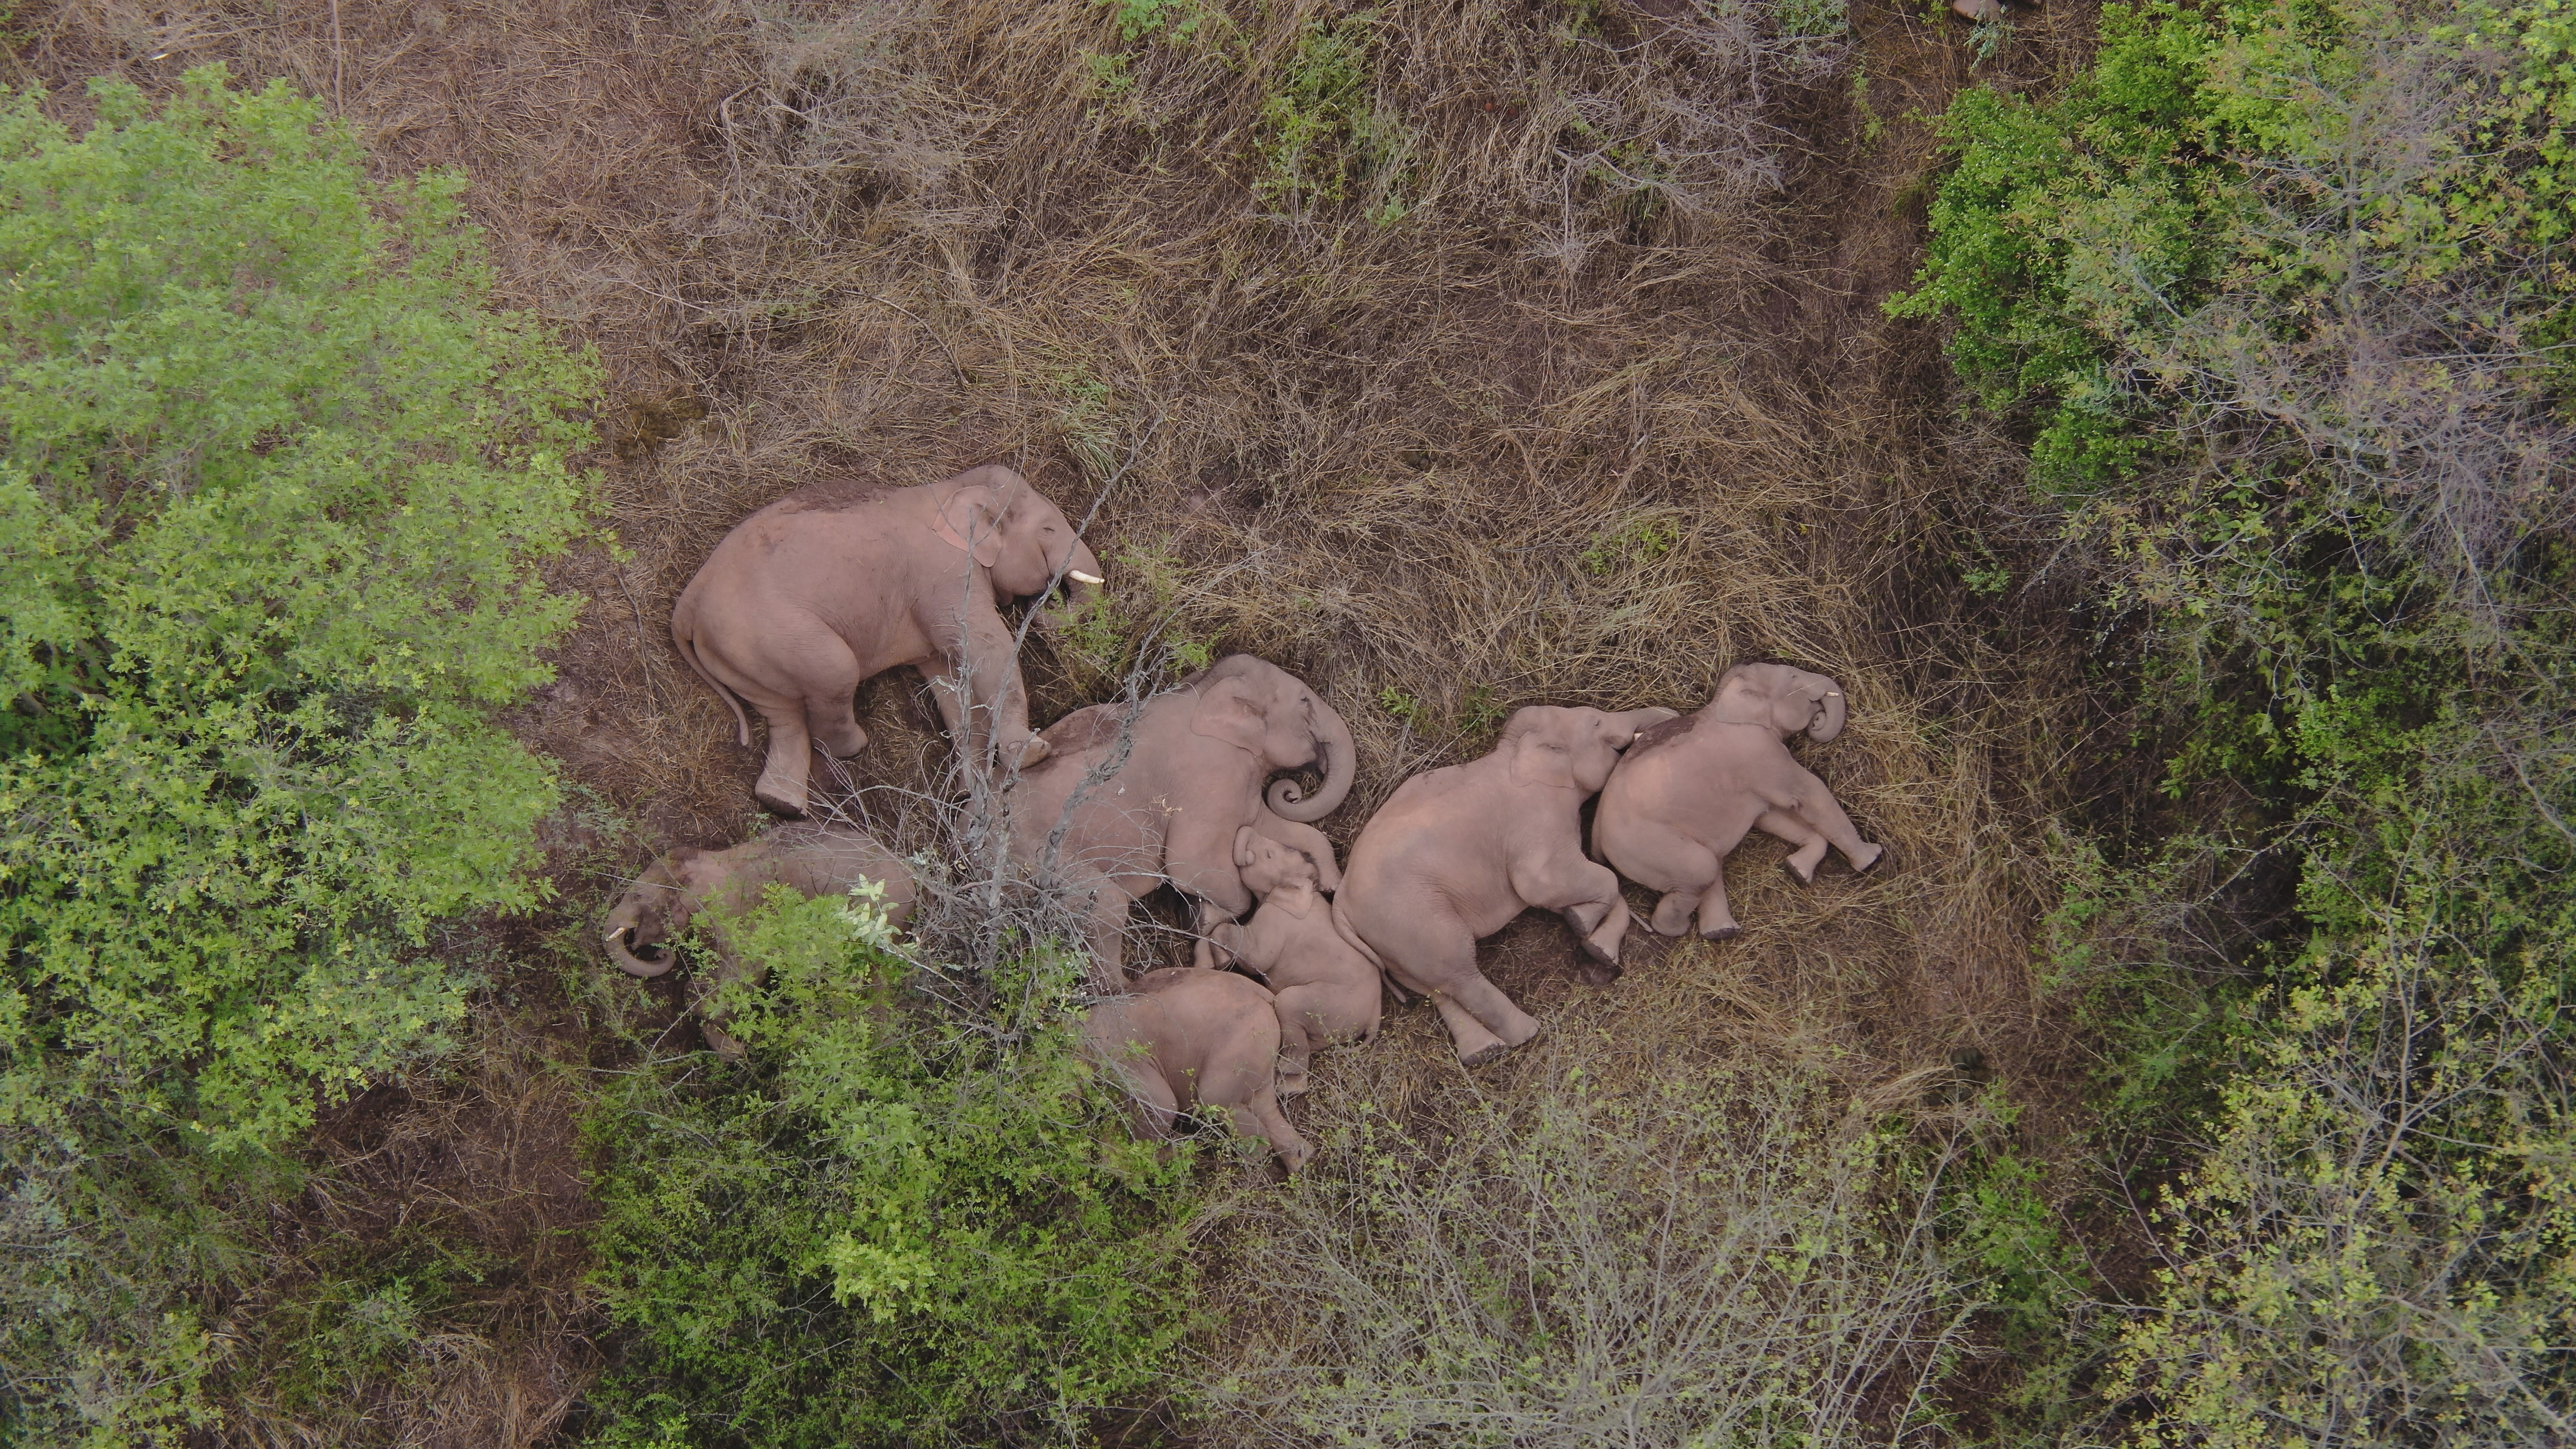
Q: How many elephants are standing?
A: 0